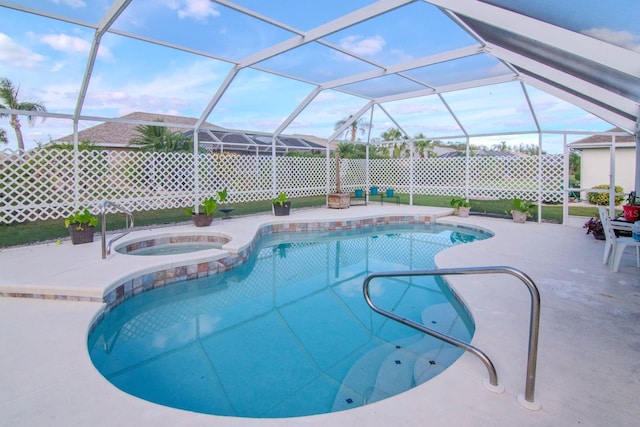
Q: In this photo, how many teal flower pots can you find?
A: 3